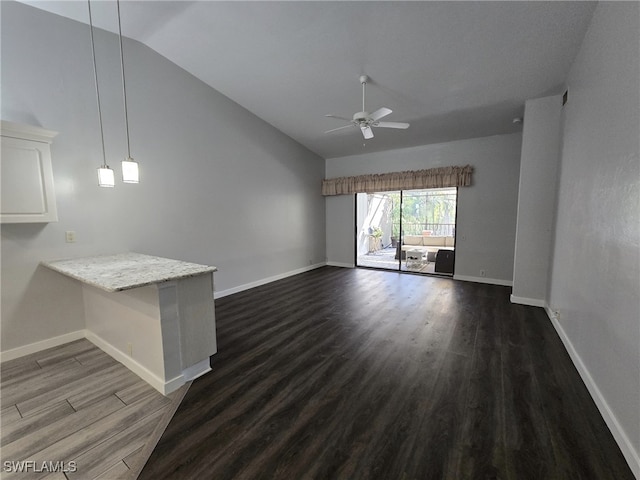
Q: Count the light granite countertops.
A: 1